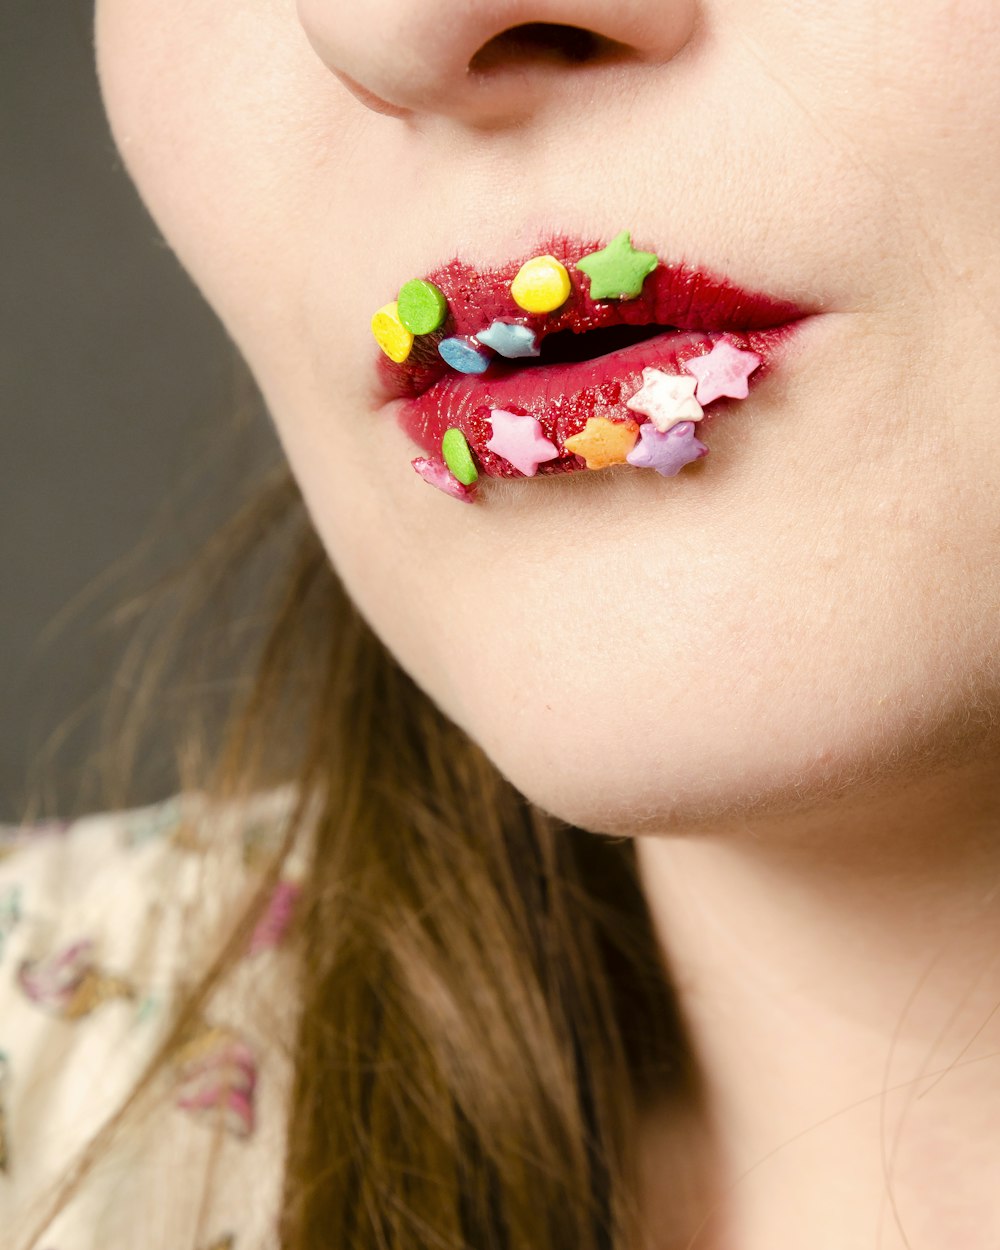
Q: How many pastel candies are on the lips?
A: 13